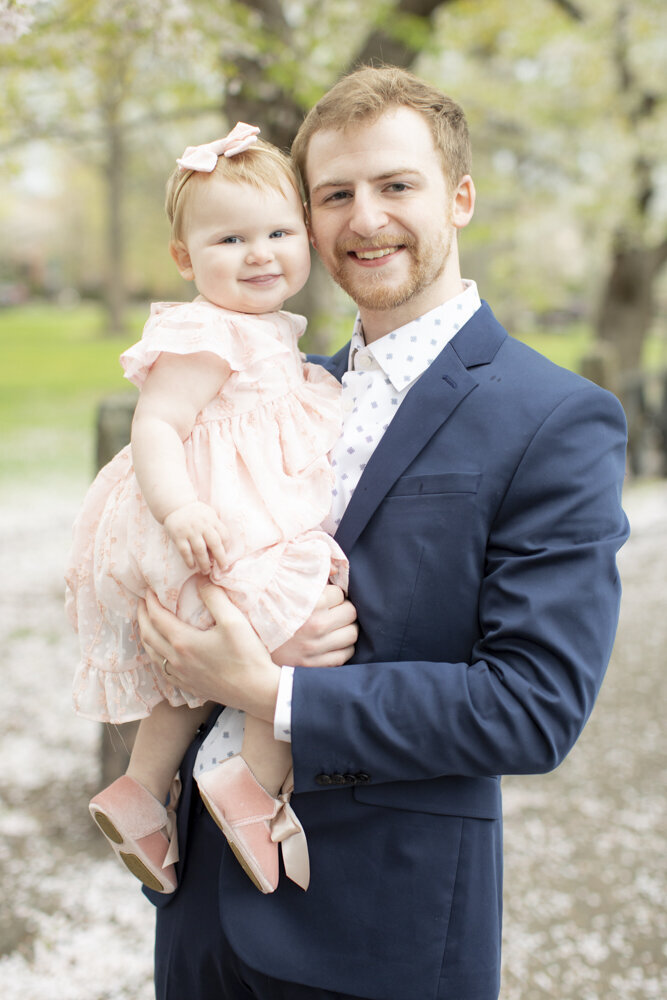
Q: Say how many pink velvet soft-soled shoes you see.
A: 2